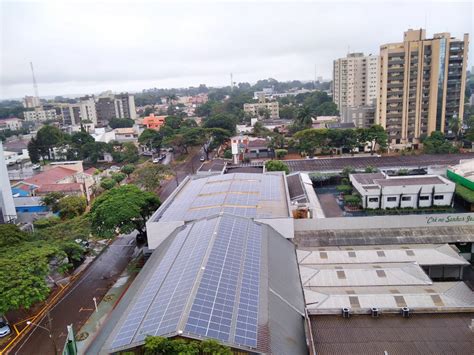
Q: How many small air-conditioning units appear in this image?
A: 3